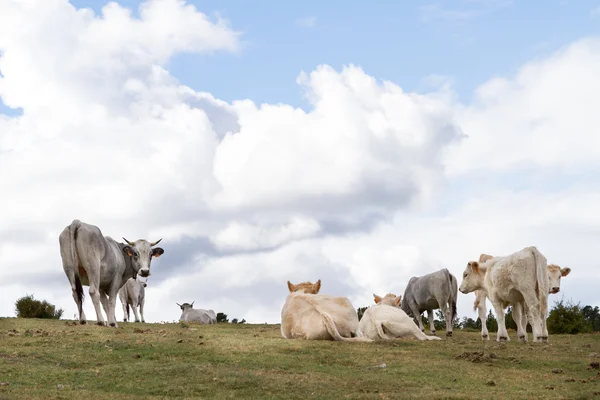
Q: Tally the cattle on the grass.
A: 8